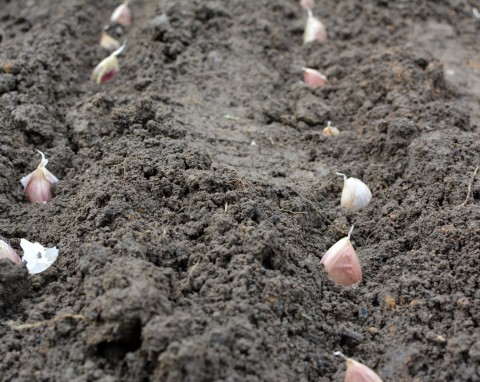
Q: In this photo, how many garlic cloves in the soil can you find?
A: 12